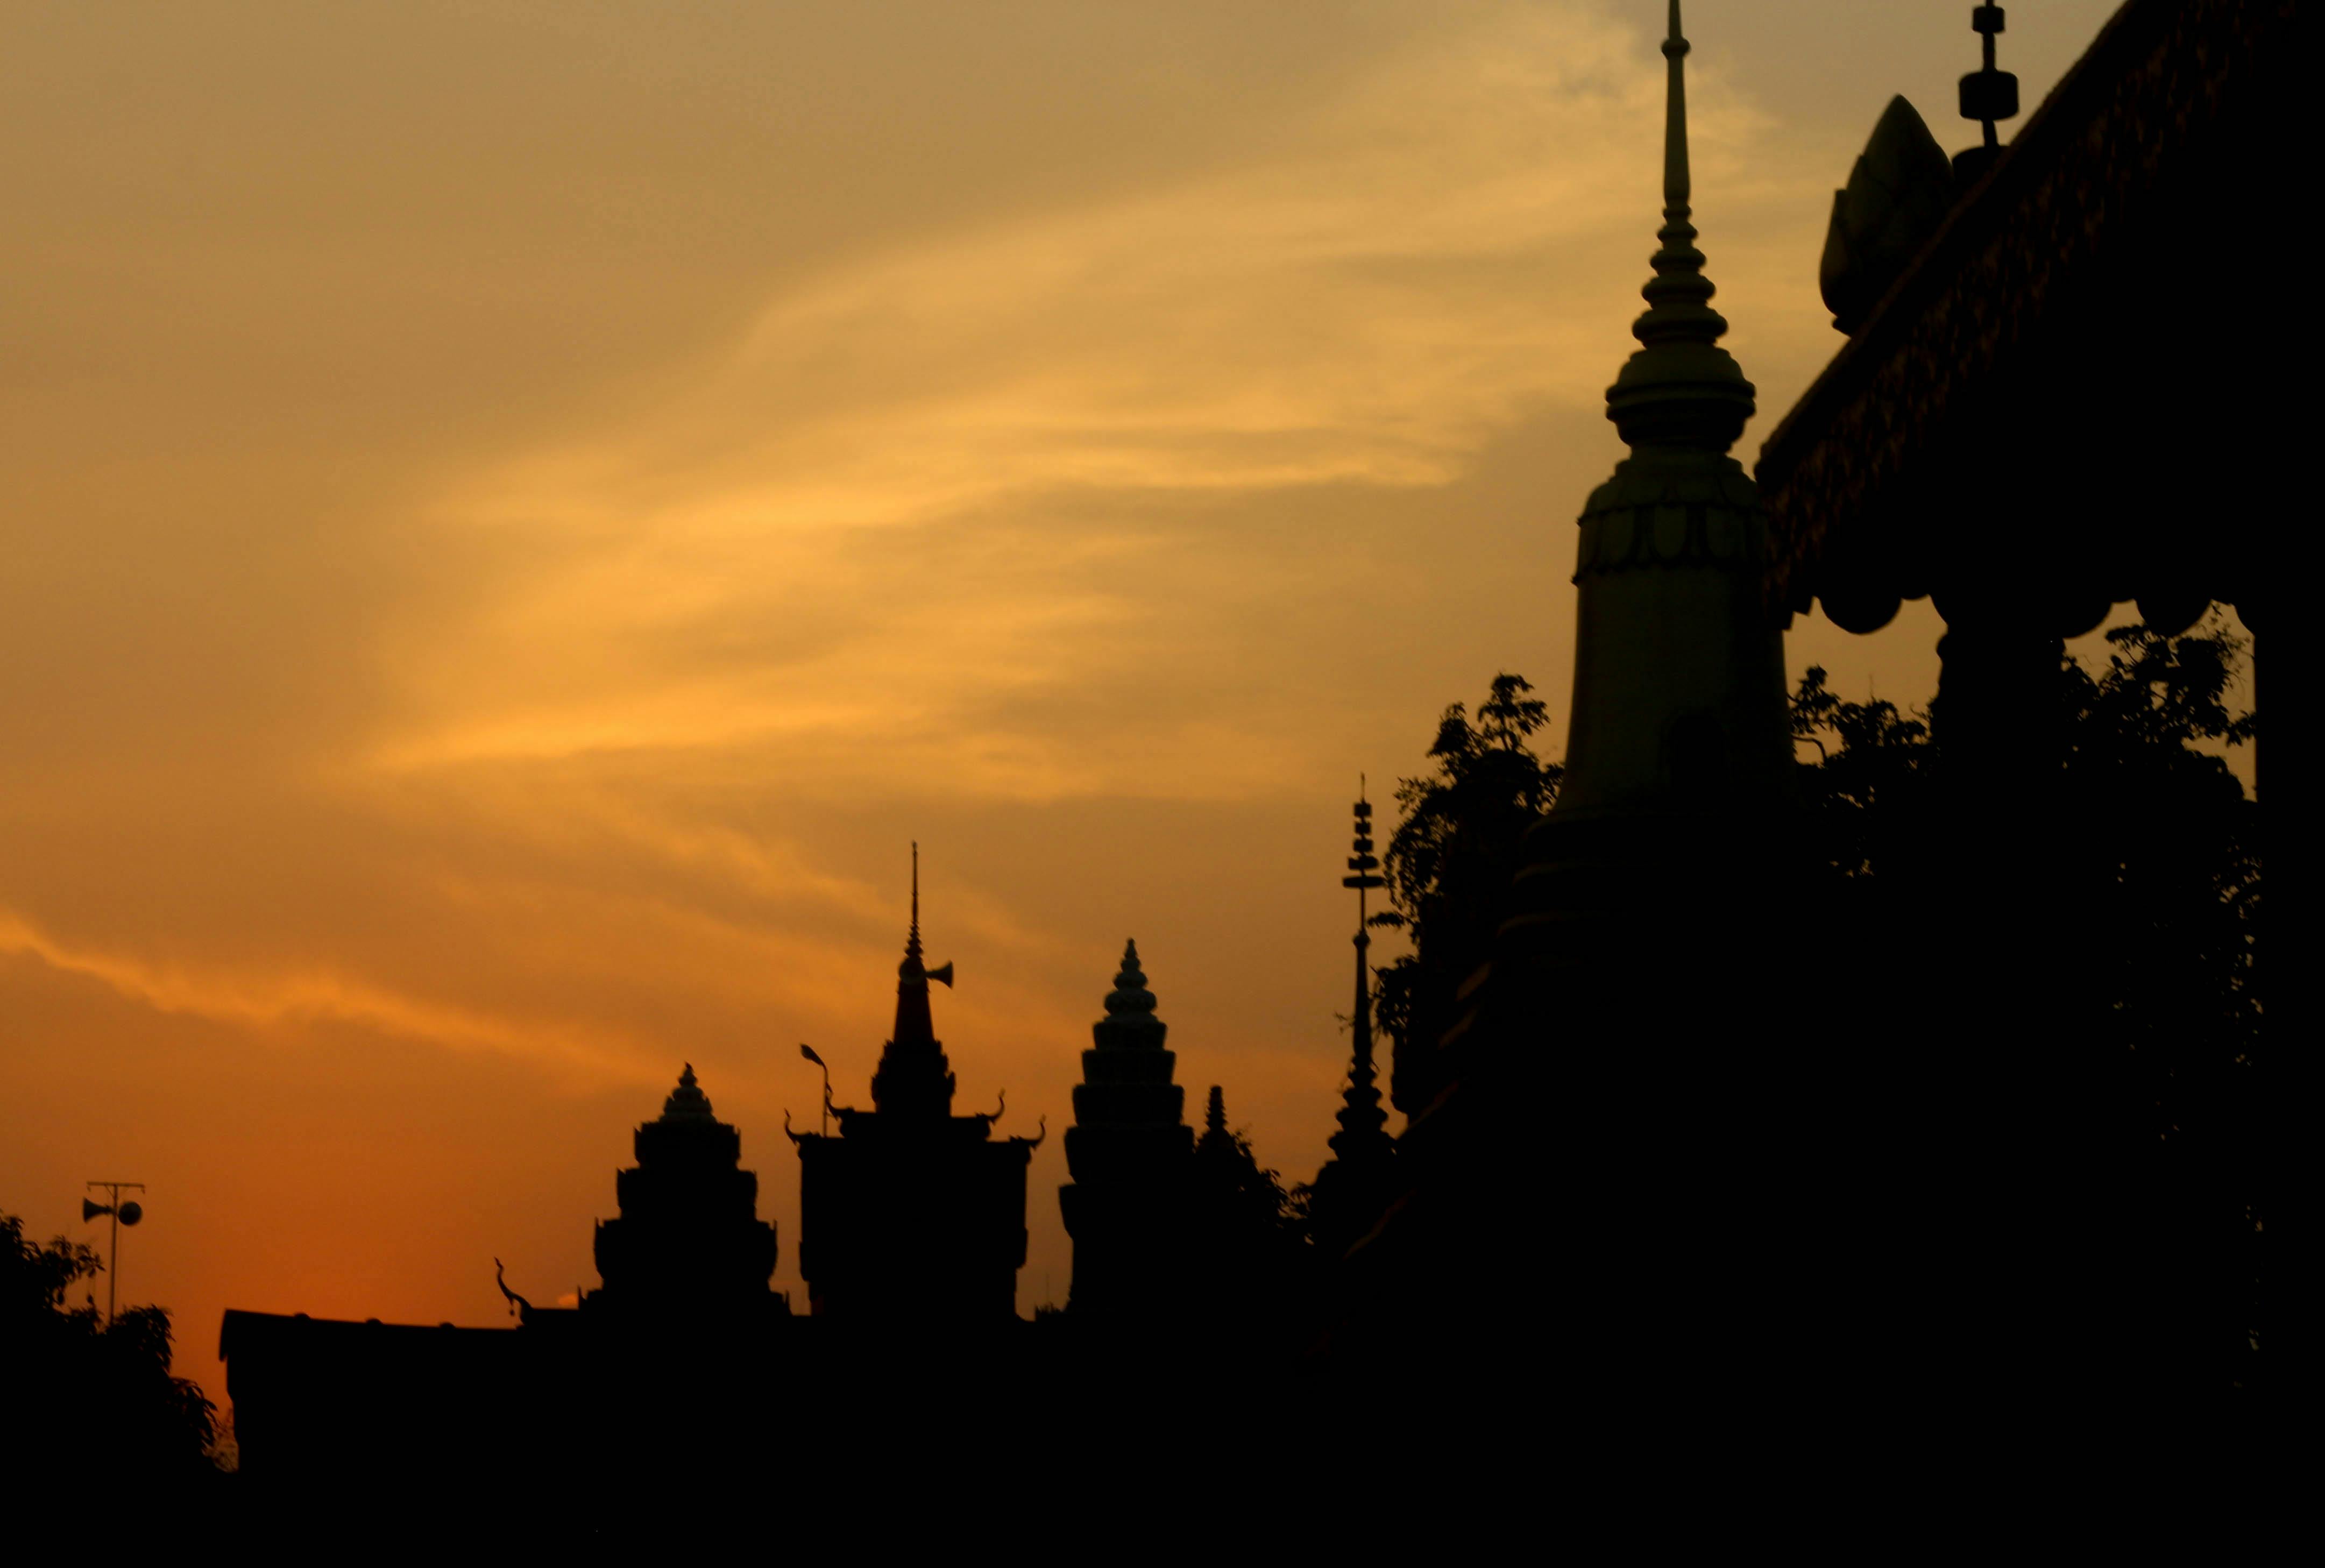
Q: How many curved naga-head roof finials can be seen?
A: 5